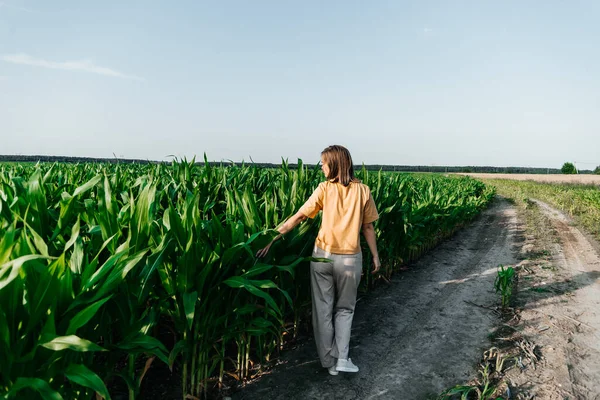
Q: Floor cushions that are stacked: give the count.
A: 0